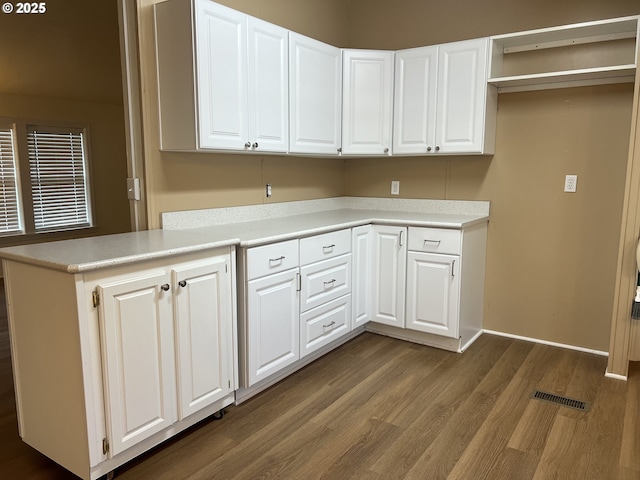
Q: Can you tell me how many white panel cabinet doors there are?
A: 12